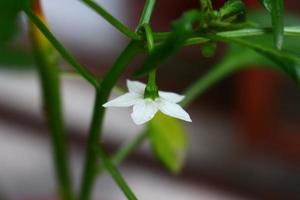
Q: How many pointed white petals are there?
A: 5